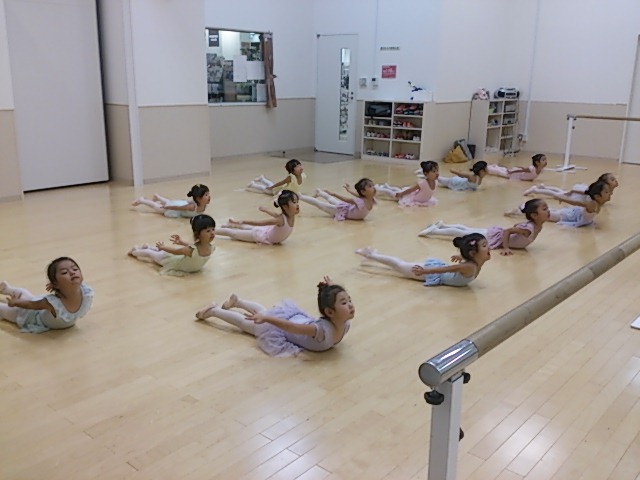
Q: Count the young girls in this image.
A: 14